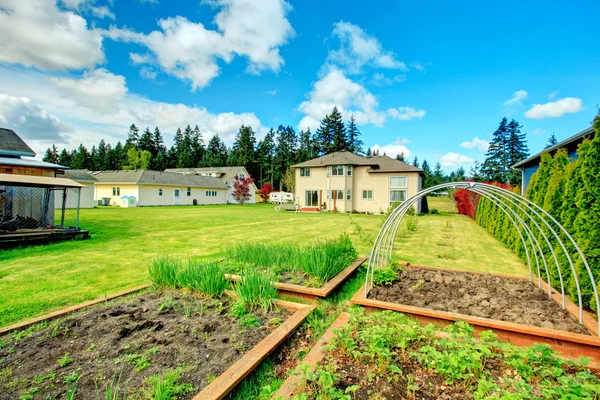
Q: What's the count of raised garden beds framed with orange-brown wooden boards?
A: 4